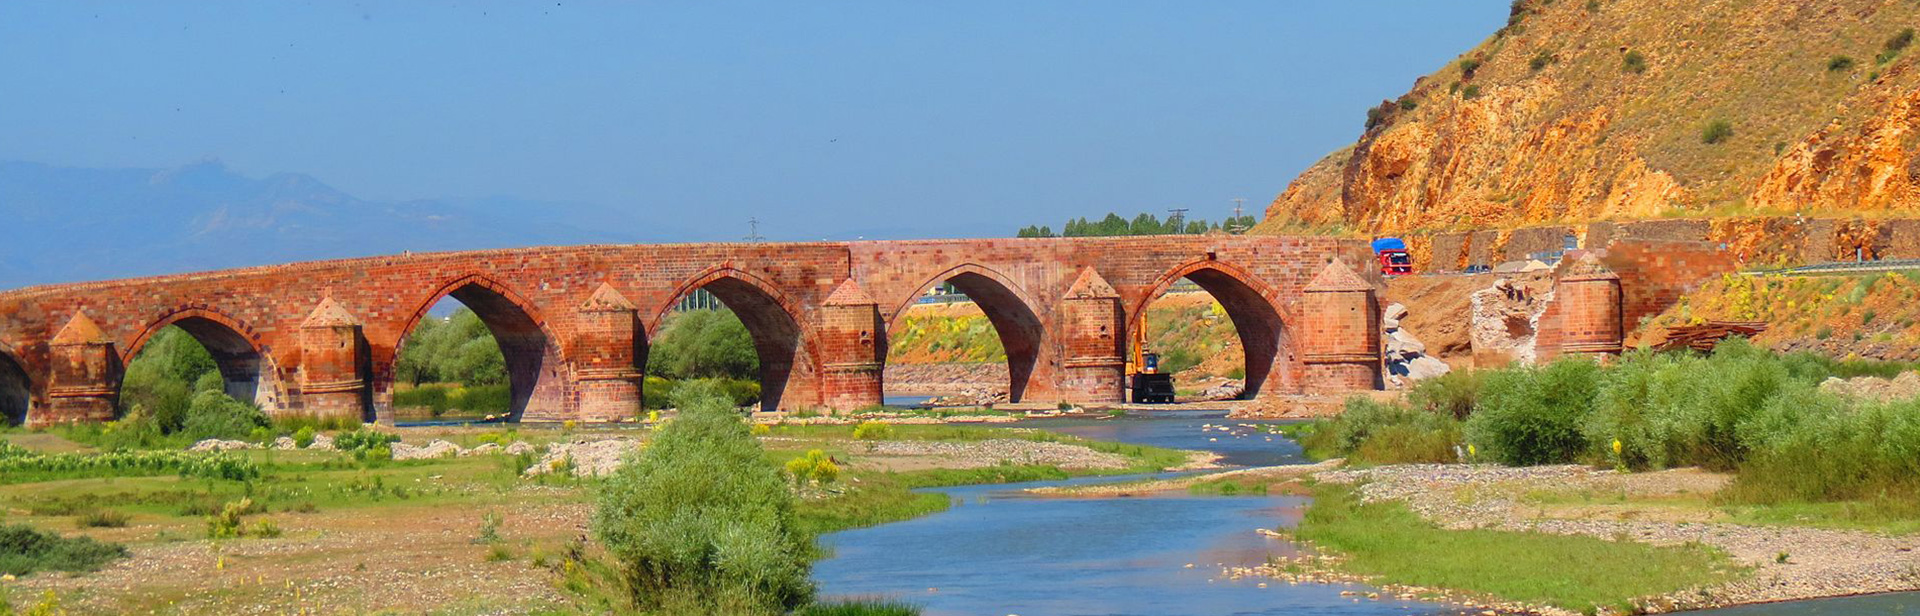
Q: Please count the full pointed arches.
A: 5